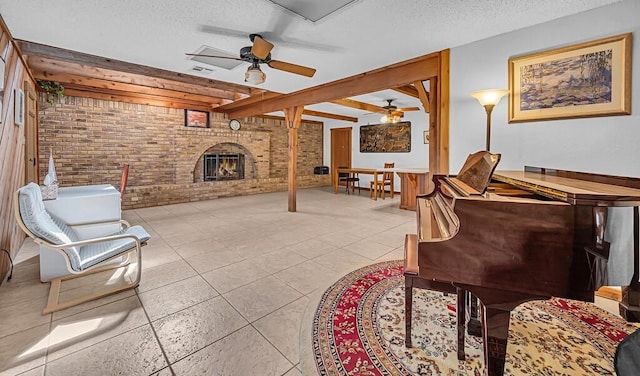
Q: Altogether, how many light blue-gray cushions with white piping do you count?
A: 2